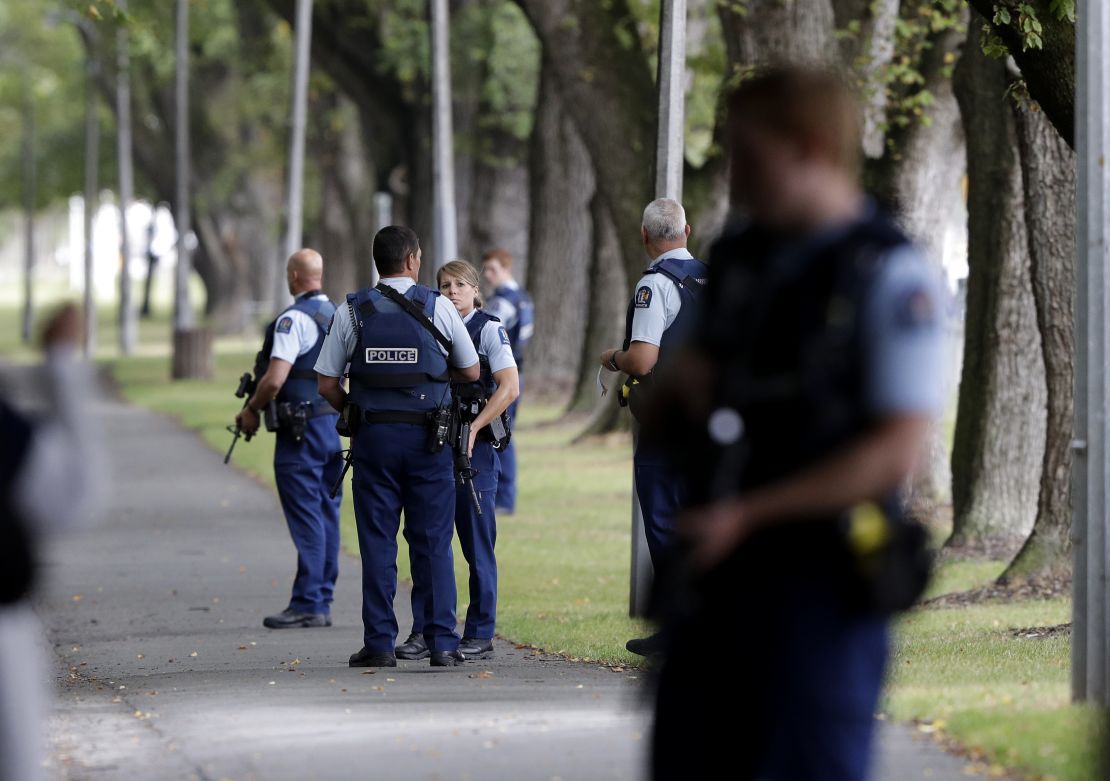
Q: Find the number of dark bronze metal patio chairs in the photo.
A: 0